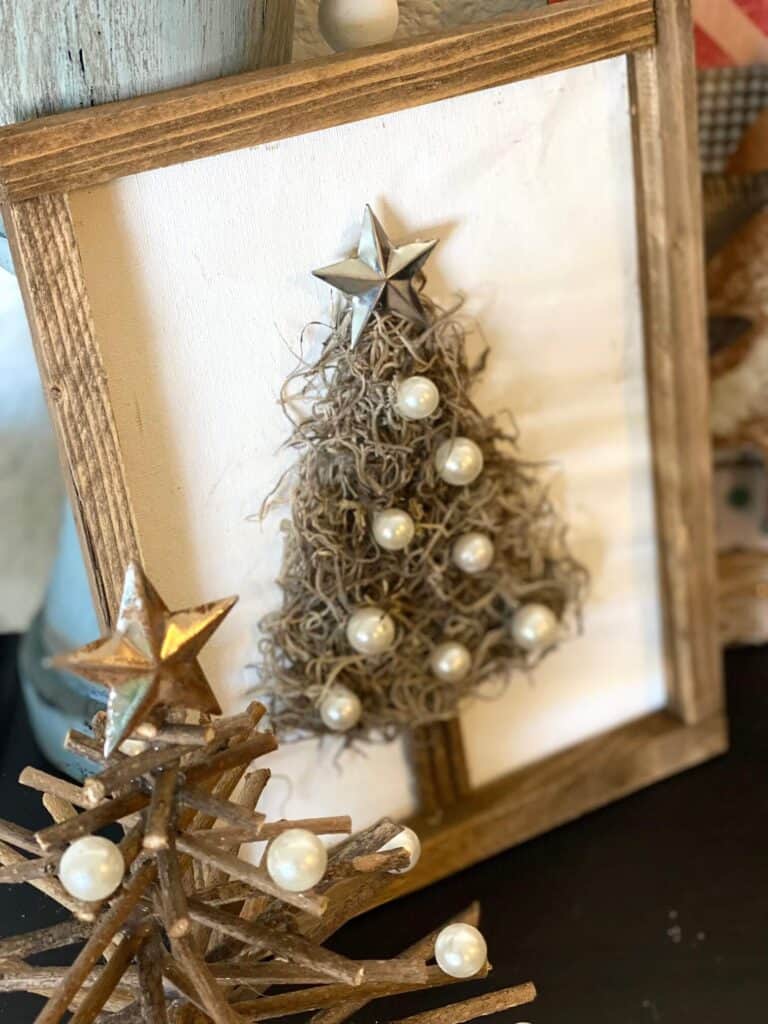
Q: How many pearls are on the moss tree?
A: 8